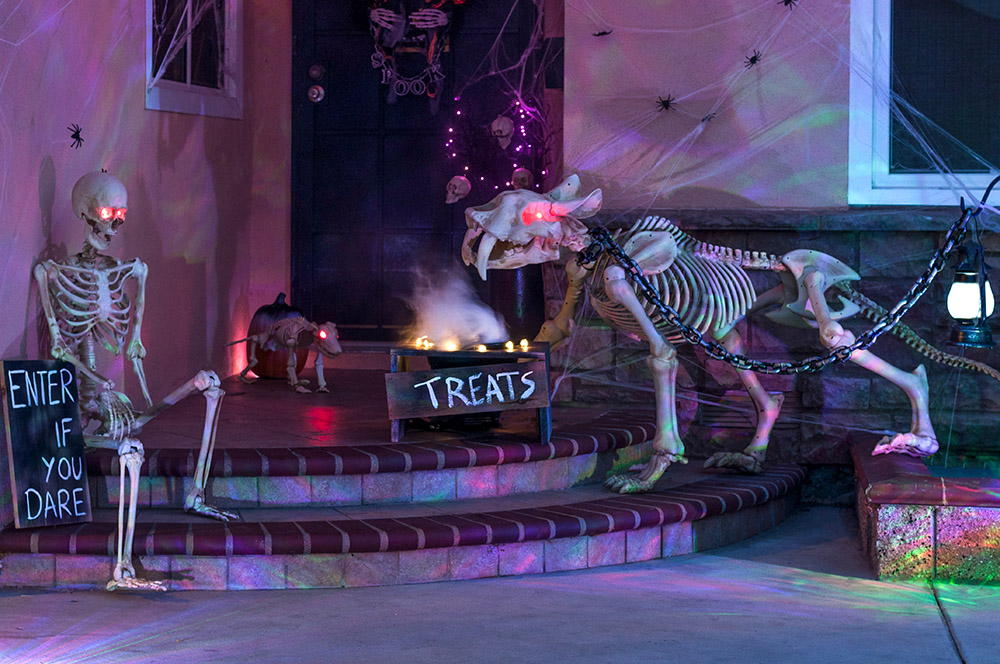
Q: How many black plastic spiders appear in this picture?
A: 6